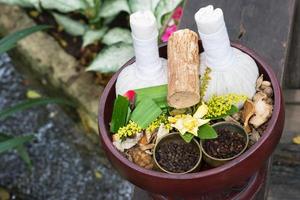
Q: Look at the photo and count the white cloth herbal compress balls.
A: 2